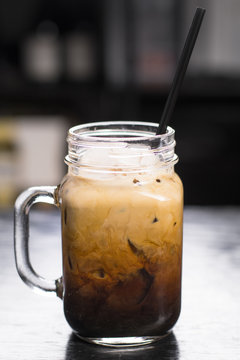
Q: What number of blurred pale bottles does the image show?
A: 2